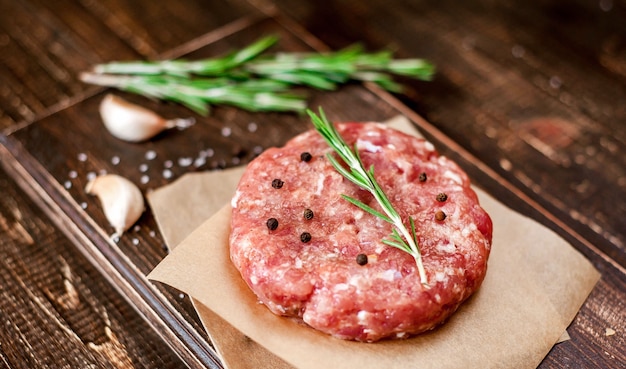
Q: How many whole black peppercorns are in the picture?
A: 9